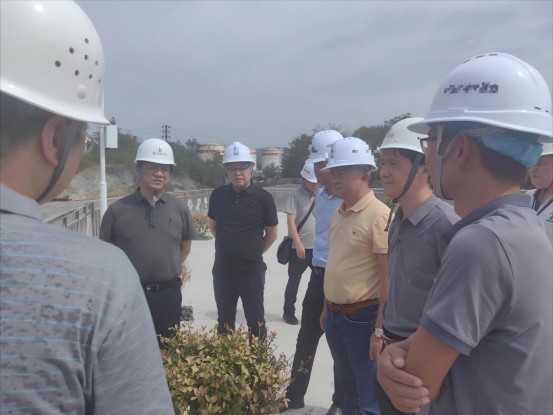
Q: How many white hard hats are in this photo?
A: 9